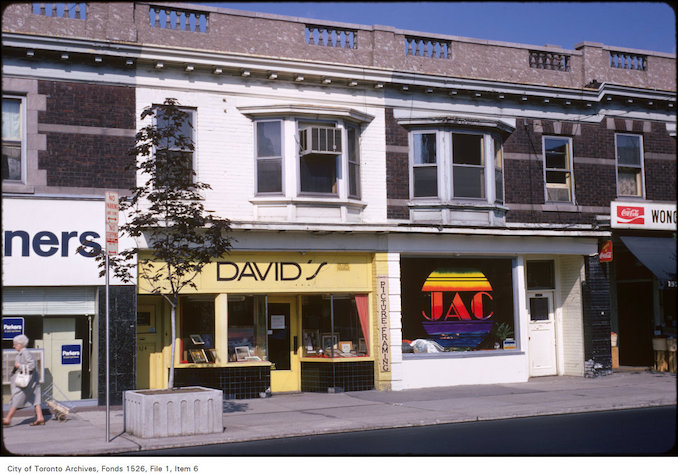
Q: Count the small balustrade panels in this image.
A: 6